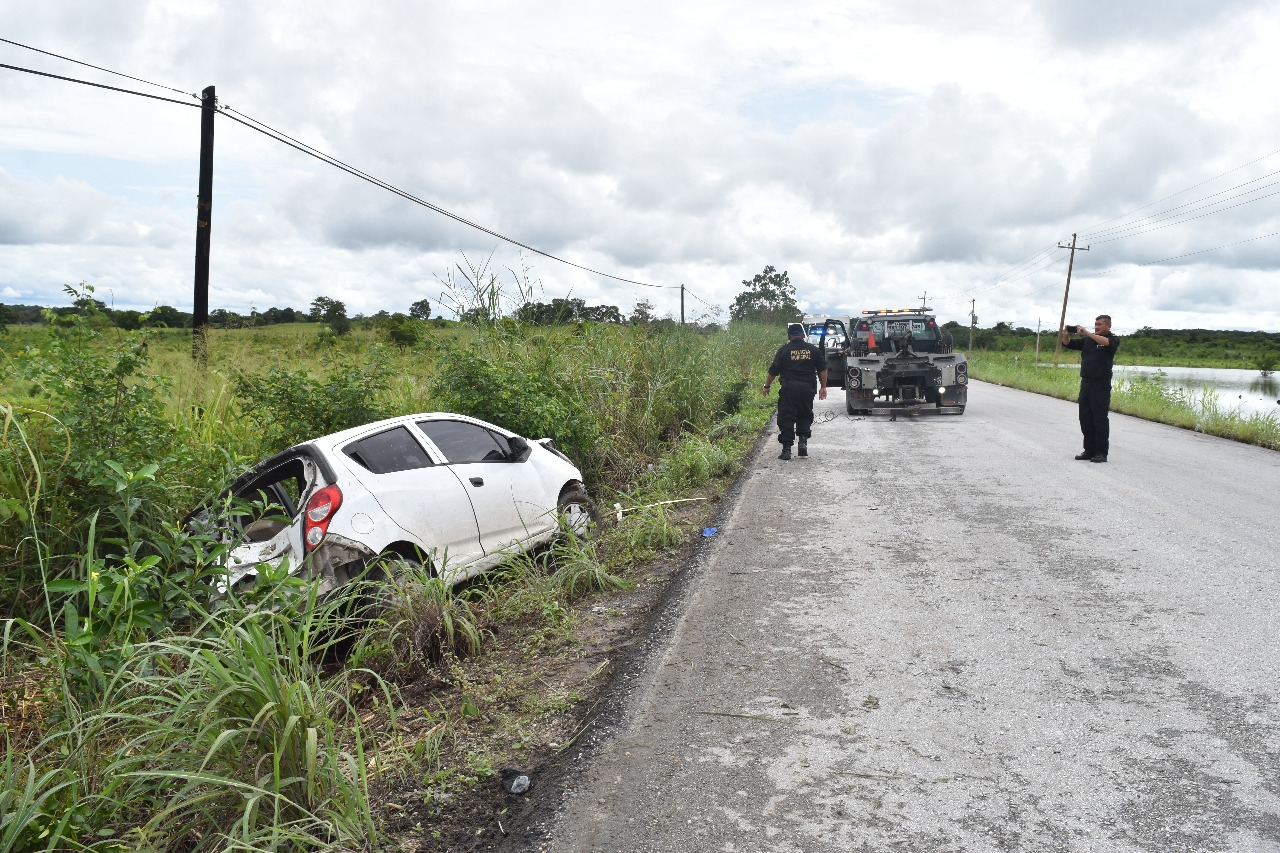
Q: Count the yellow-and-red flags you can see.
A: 0